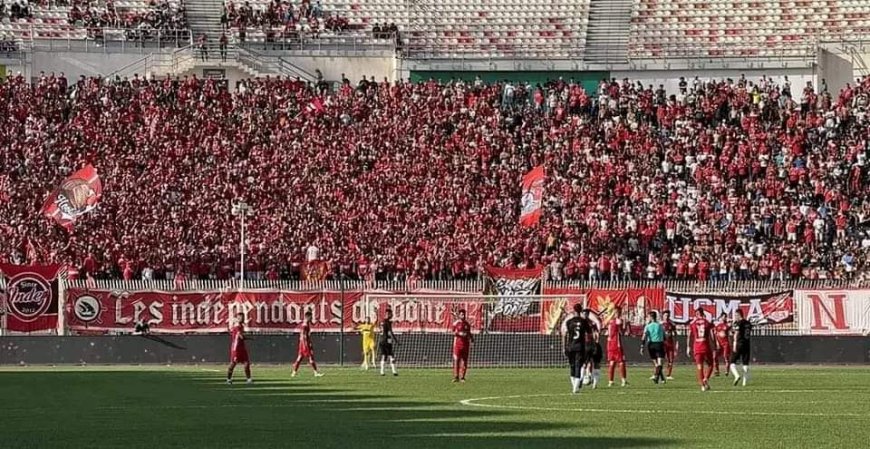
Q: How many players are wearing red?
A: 7